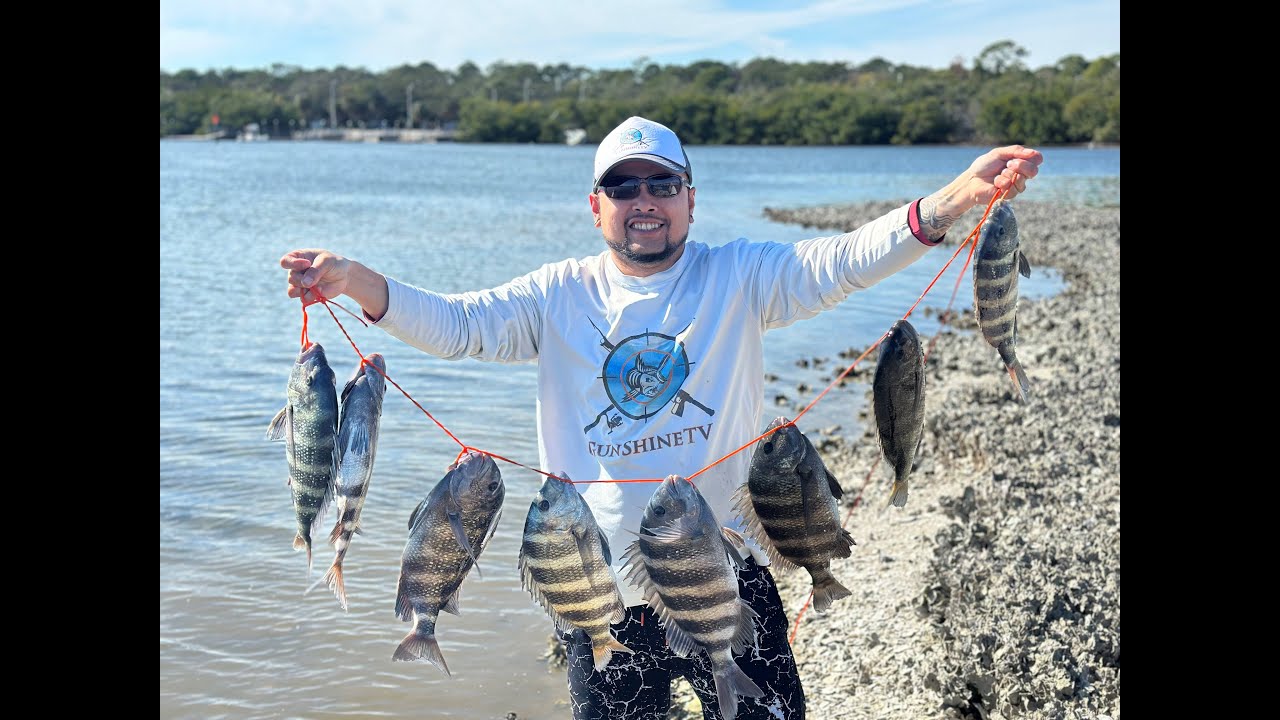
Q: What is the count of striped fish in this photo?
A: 7